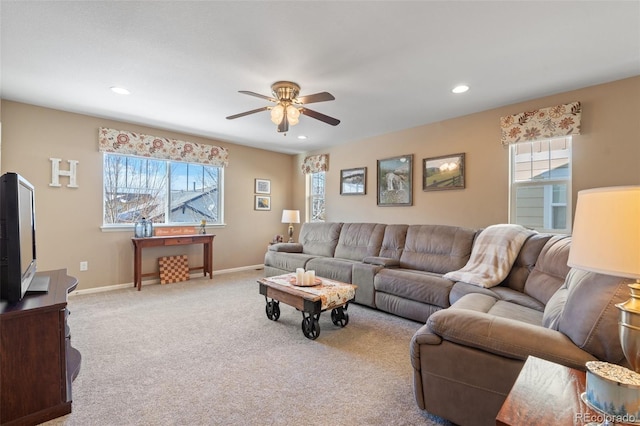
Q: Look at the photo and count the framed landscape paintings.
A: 3